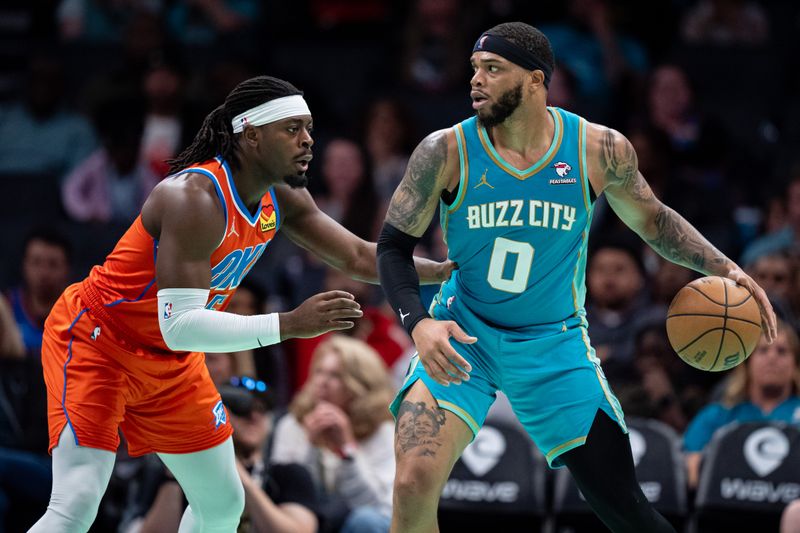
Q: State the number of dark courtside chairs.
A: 3